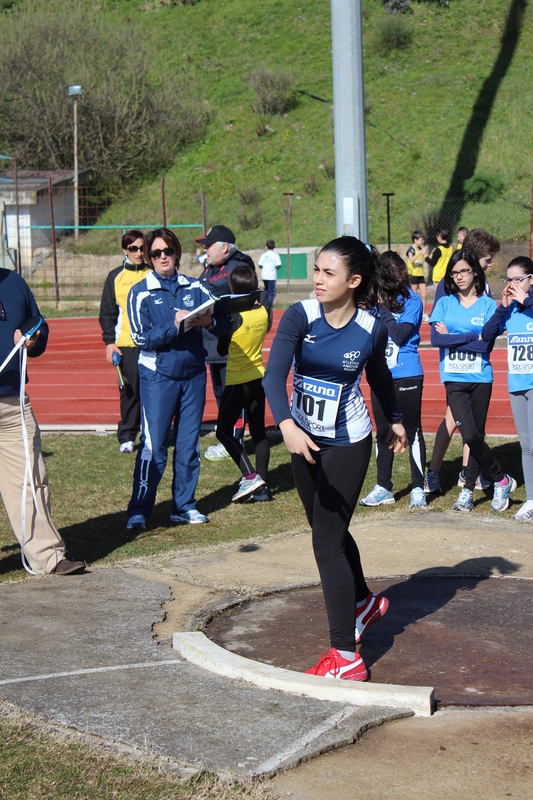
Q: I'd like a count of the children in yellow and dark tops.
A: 4